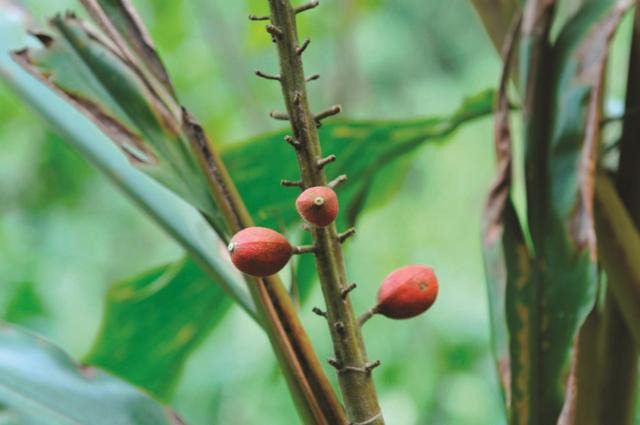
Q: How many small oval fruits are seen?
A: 3